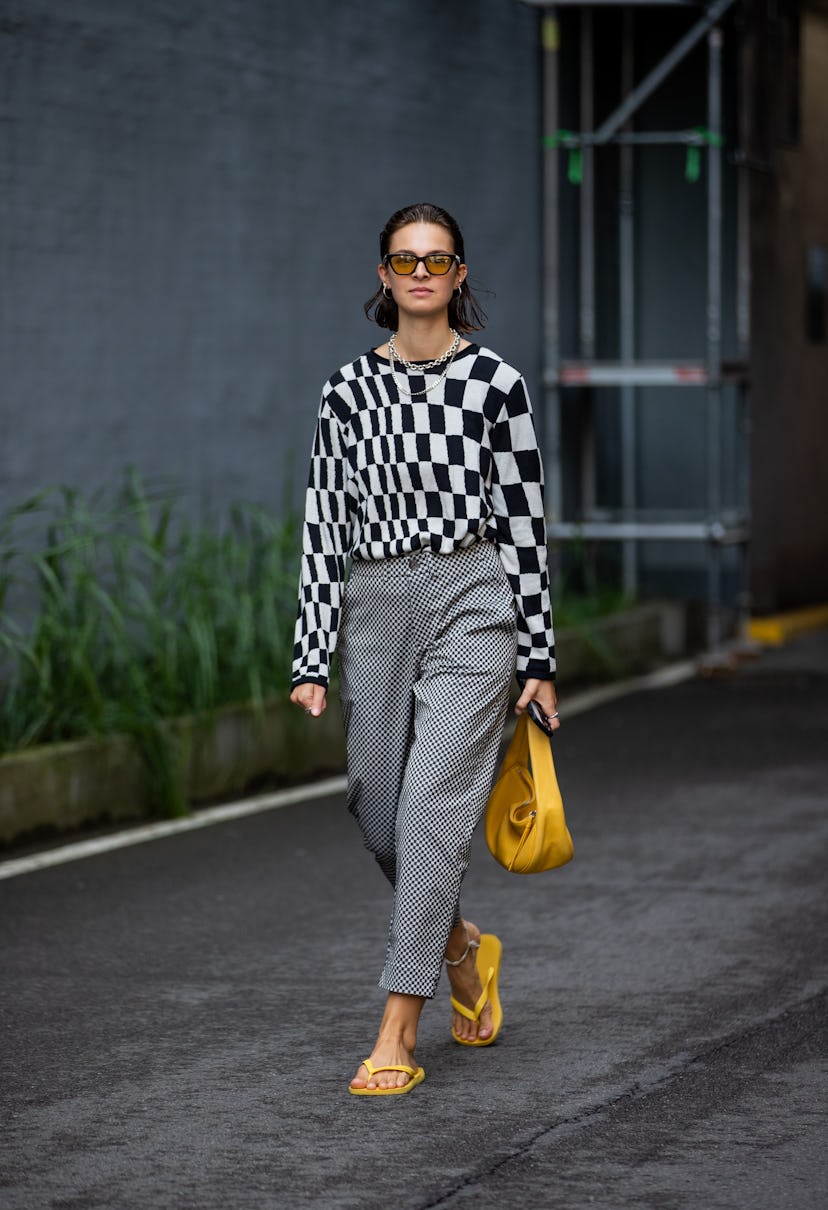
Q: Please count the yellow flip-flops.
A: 2